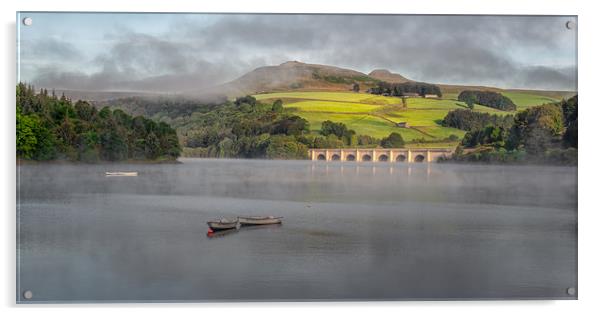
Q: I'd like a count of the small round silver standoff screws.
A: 4